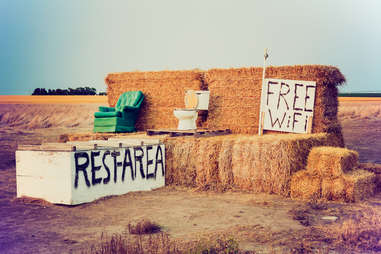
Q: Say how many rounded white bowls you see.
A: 1